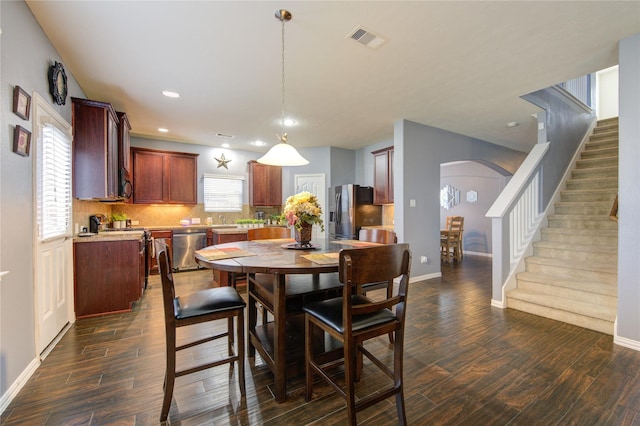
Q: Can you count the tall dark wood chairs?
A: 4